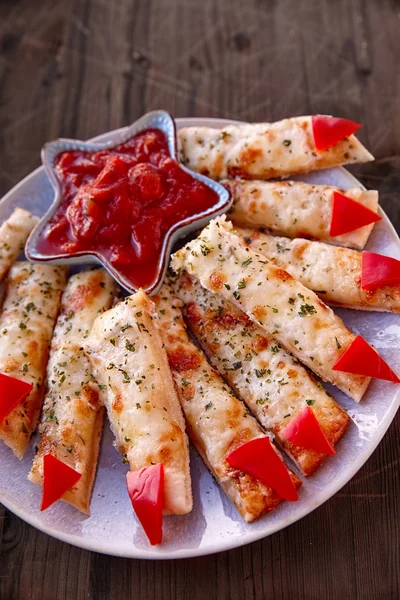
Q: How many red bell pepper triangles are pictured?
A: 9